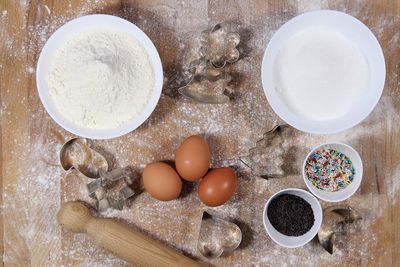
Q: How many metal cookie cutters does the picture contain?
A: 7